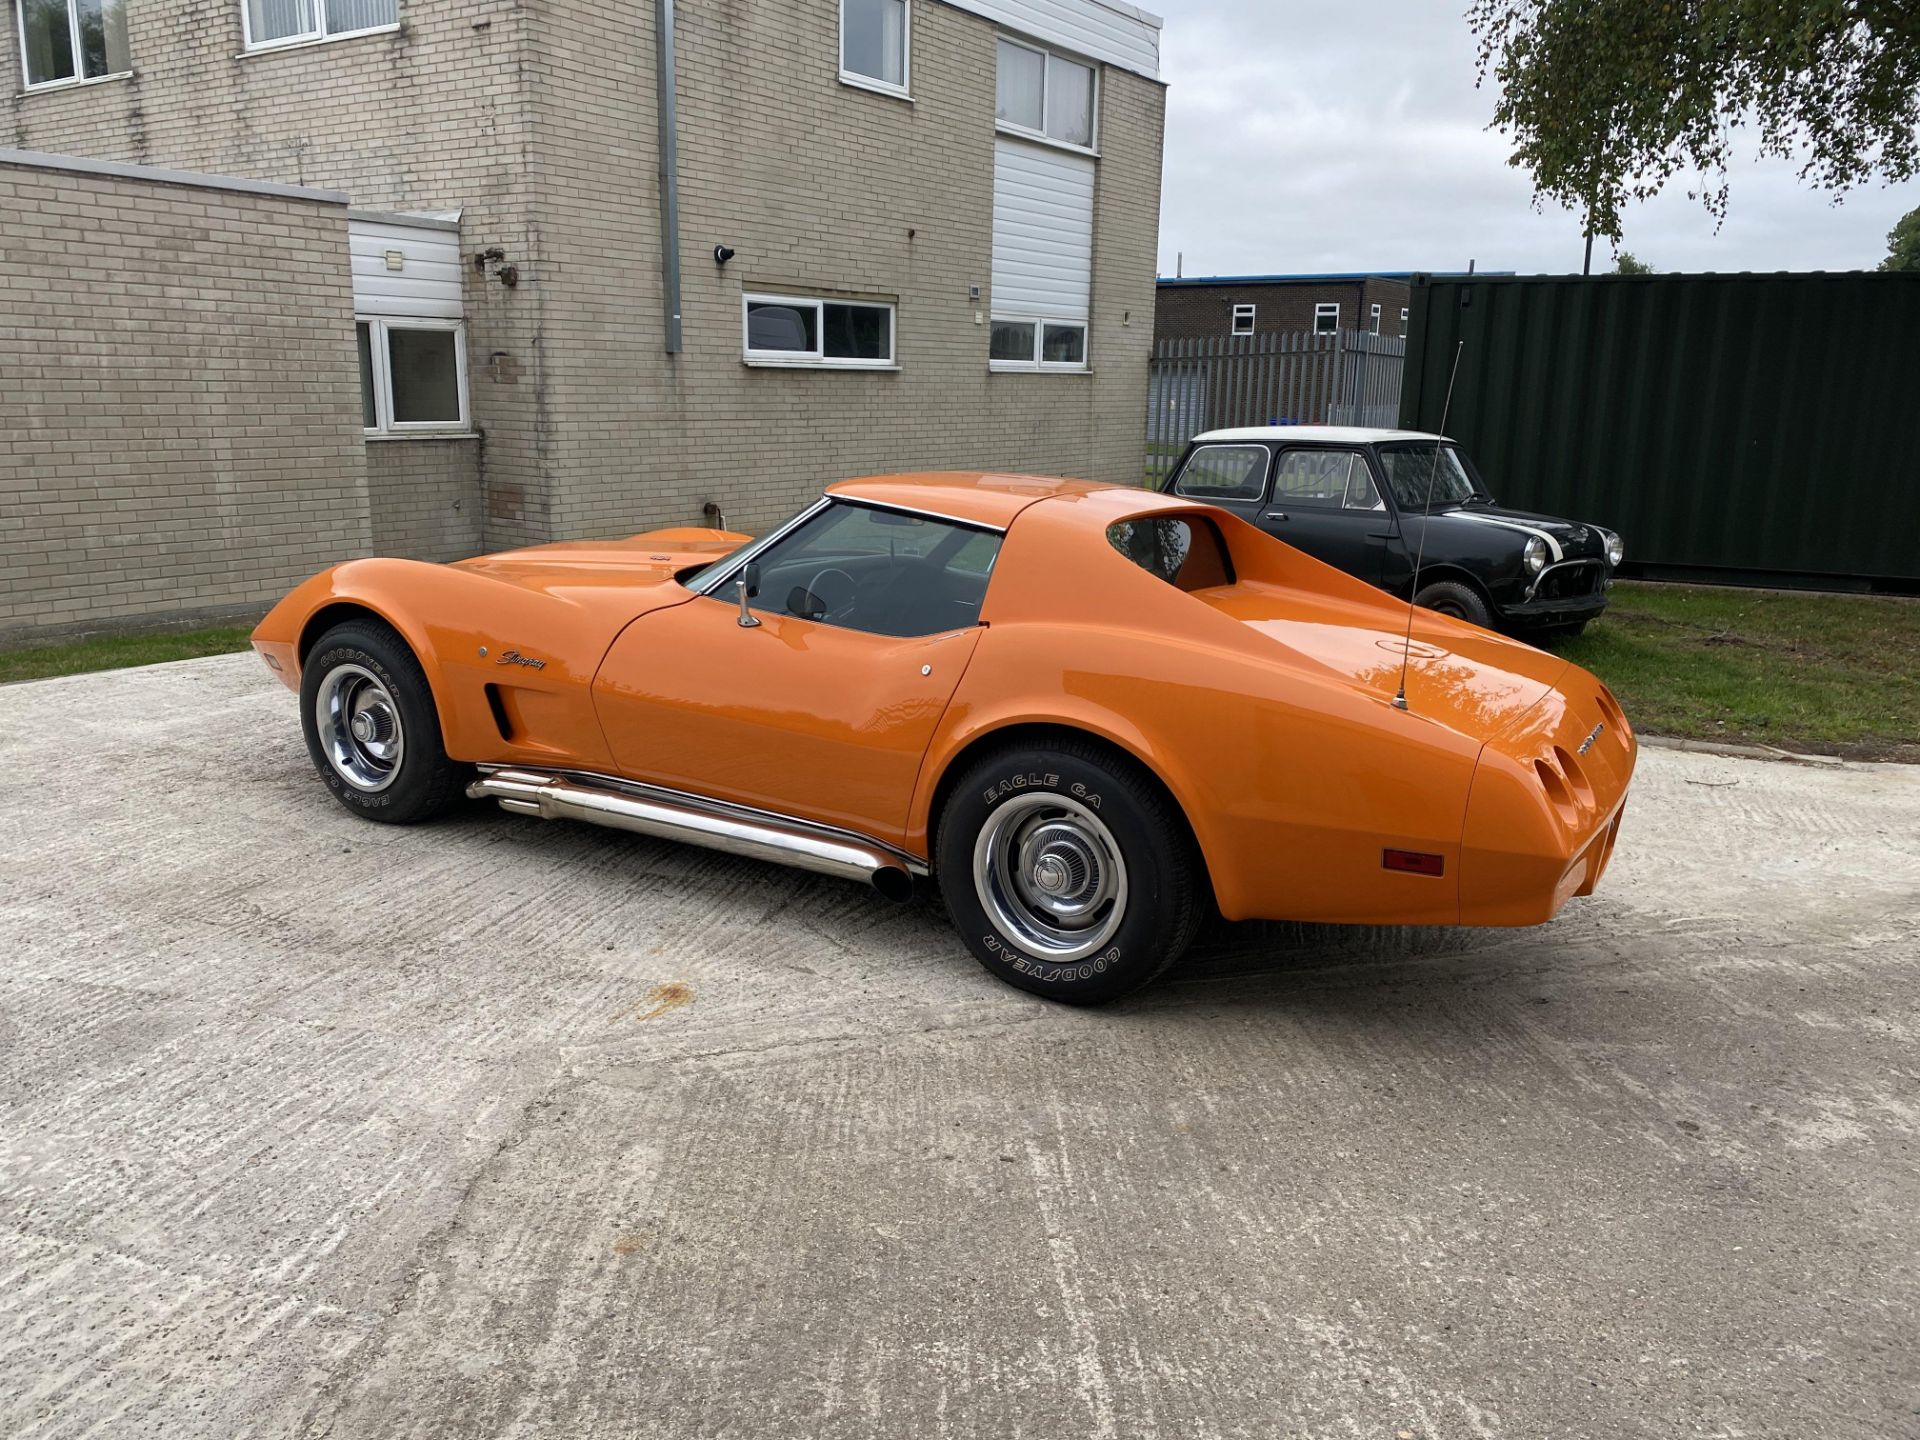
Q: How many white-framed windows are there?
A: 11